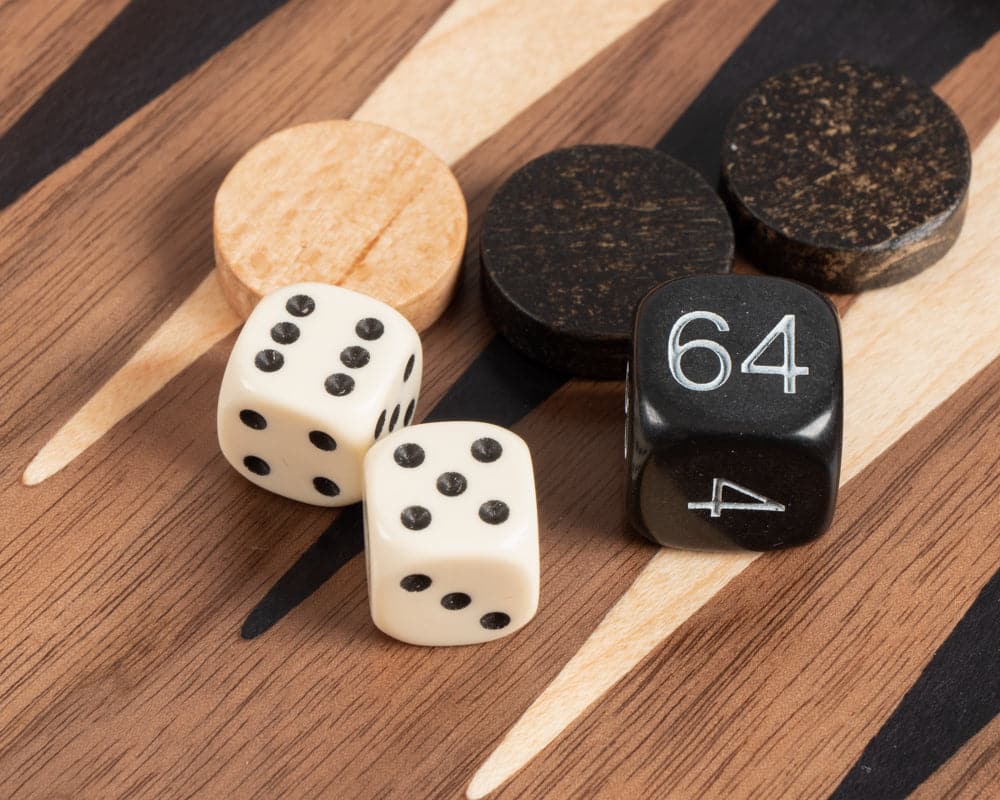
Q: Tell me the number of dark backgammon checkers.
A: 2